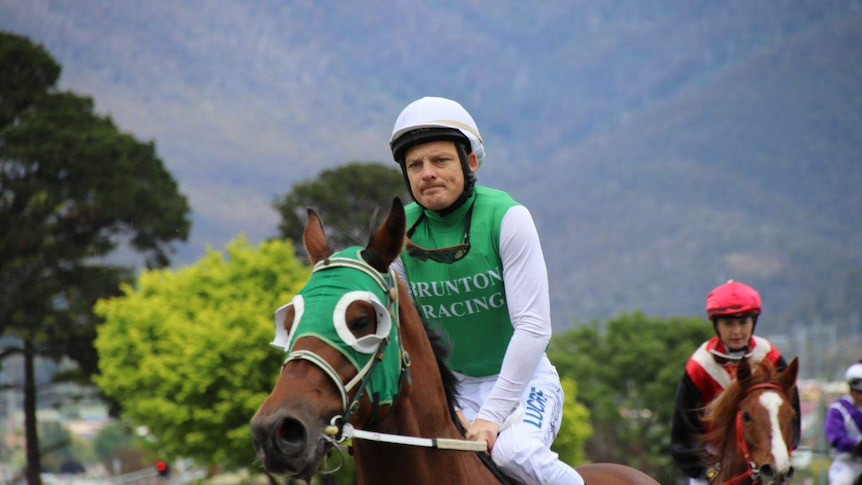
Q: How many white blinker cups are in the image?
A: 2